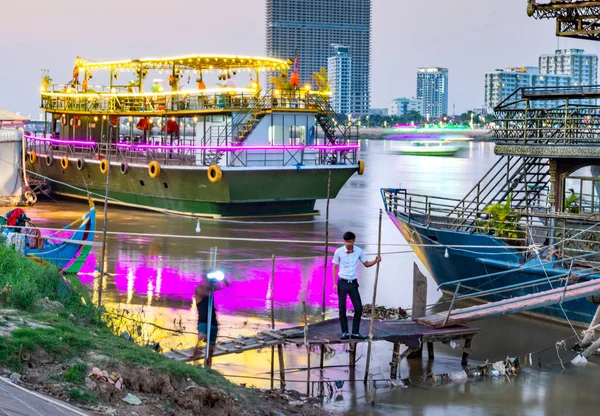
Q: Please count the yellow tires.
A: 6